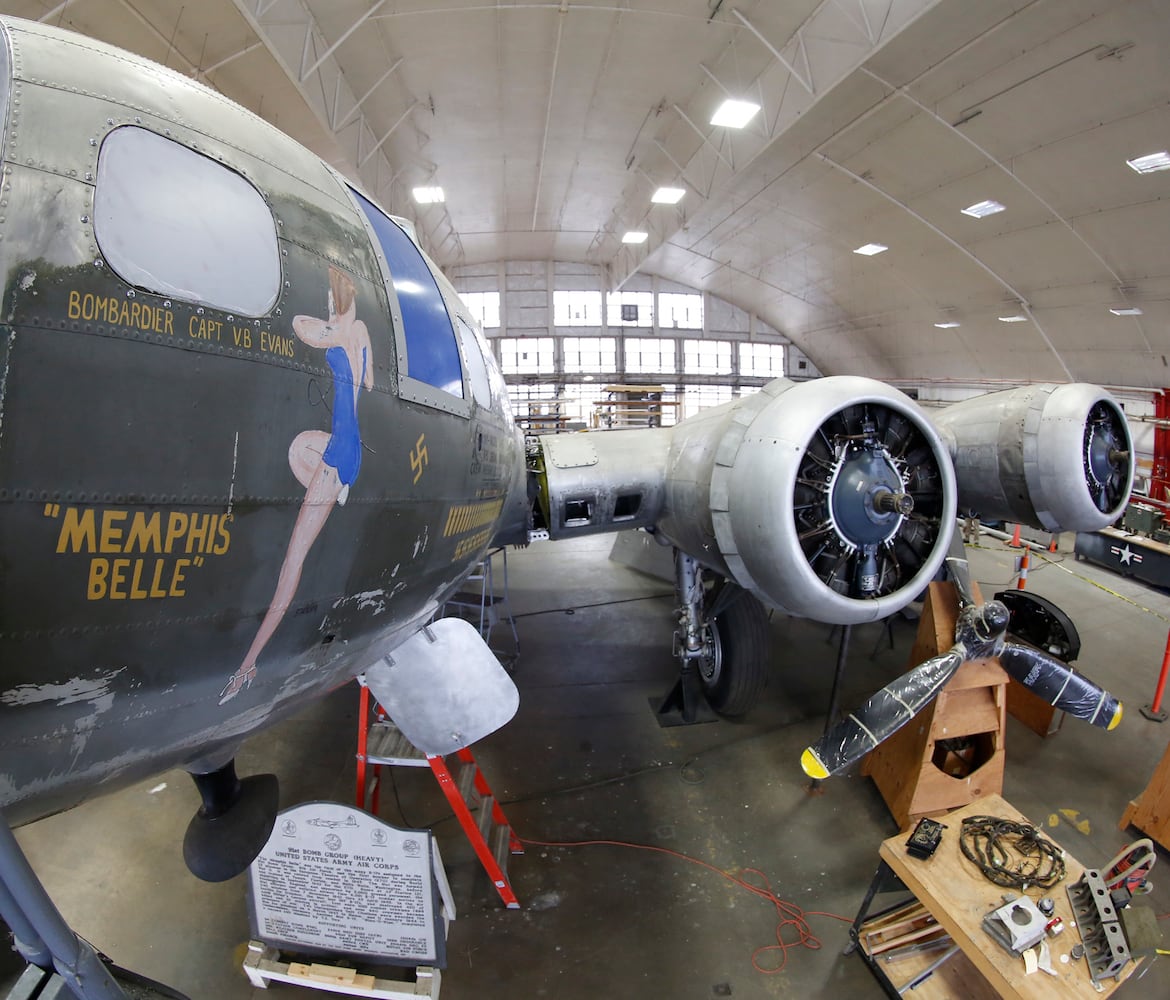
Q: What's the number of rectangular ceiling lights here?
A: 10